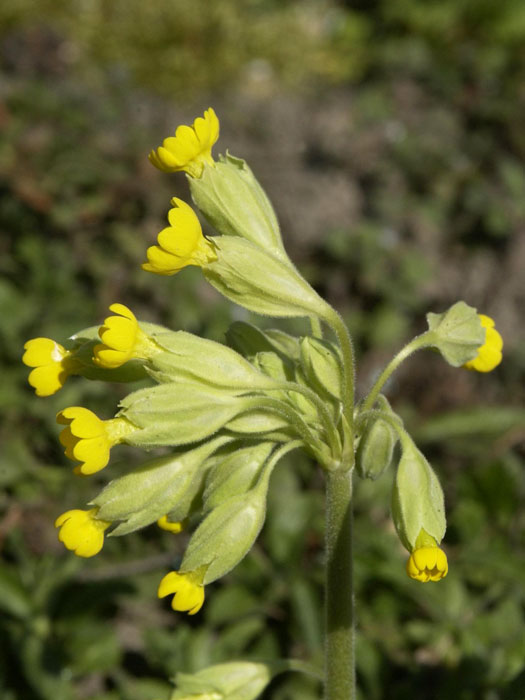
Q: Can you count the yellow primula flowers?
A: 10